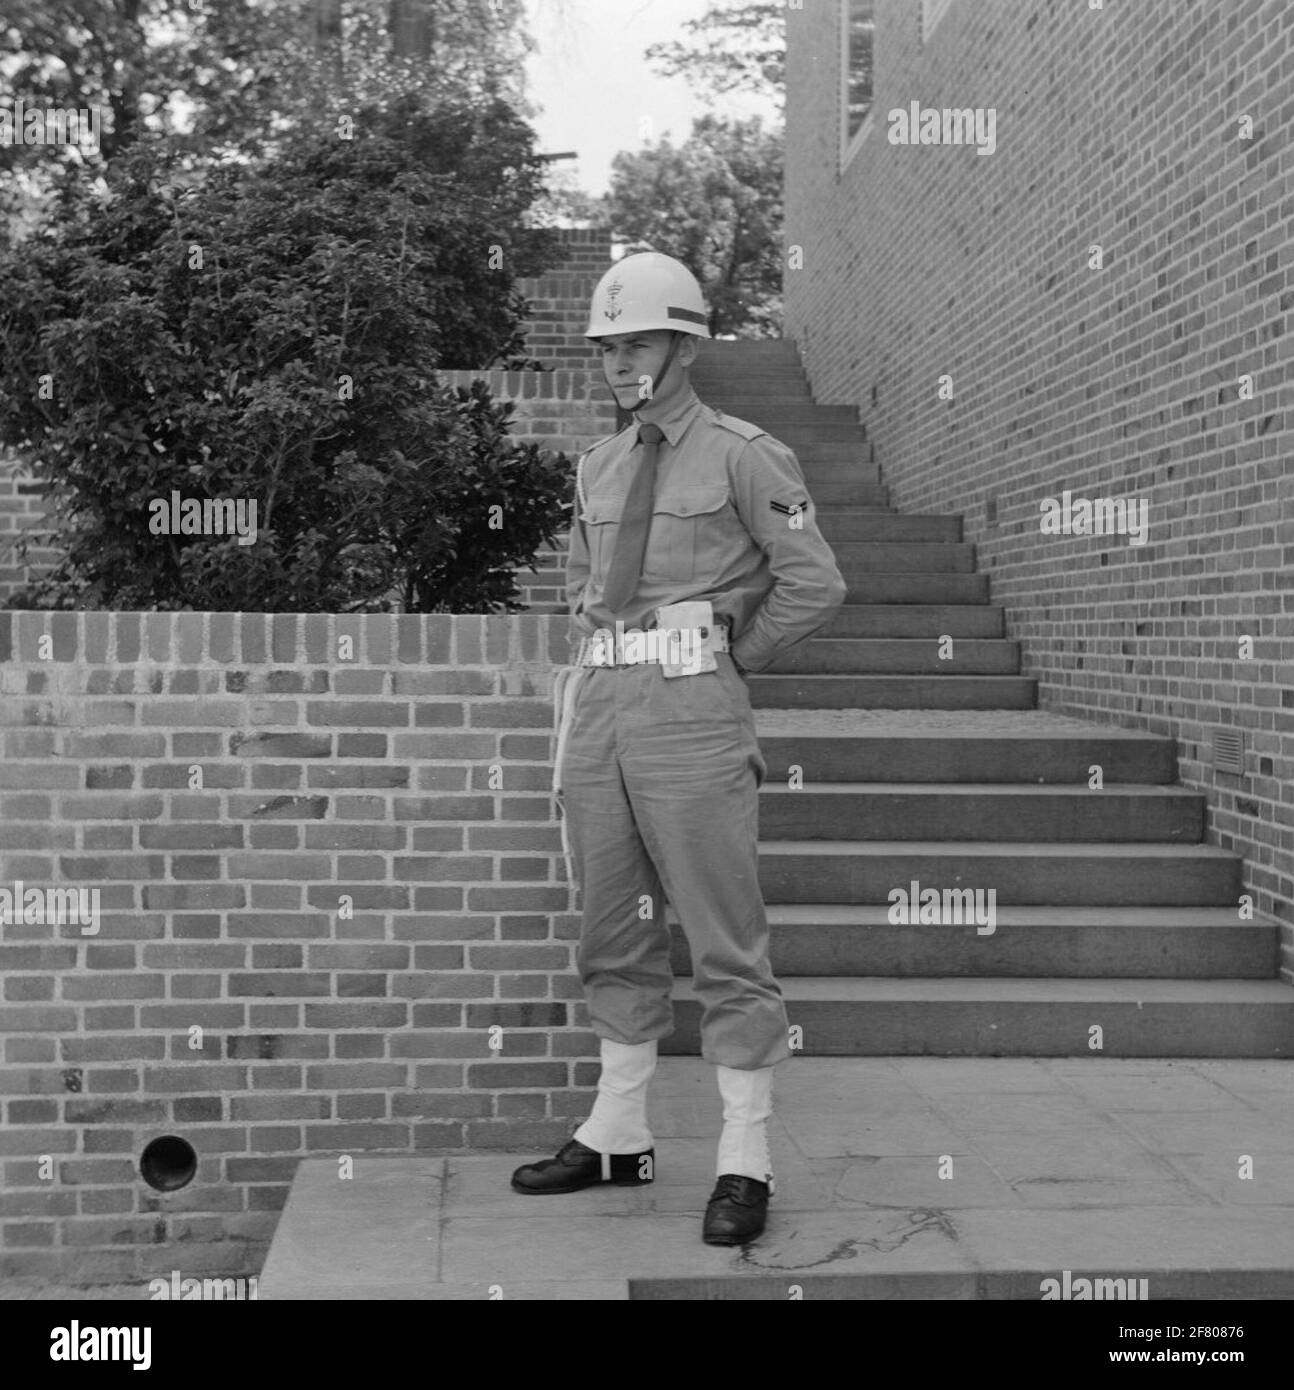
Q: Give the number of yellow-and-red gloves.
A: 0